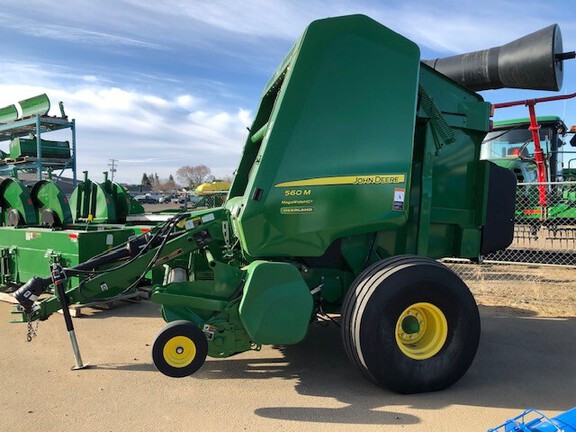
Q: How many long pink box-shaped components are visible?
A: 0